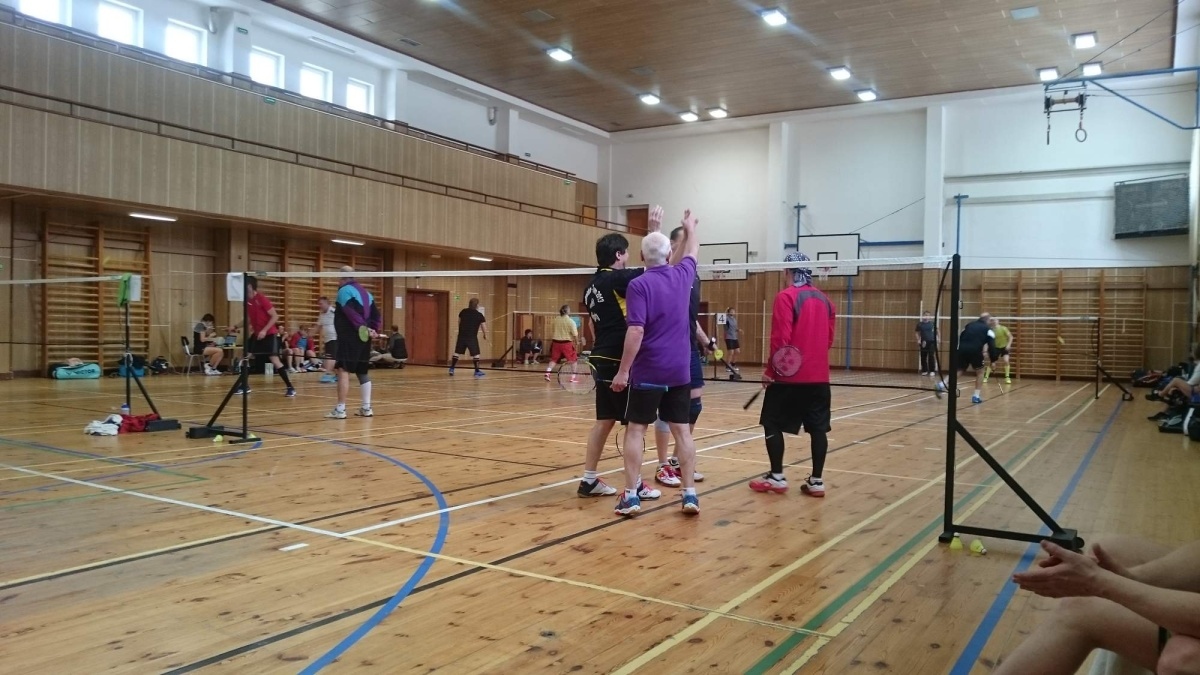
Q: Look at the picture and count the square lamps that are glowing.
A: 10